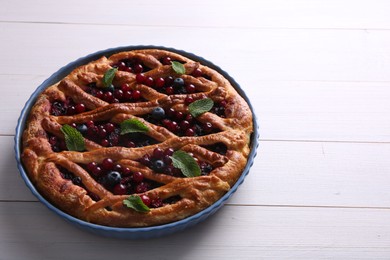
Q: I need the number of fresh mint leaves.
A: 7